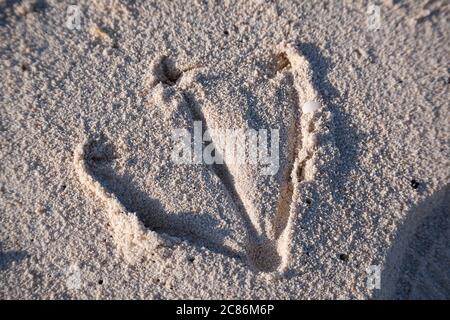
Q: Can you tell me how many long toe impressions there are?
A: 3